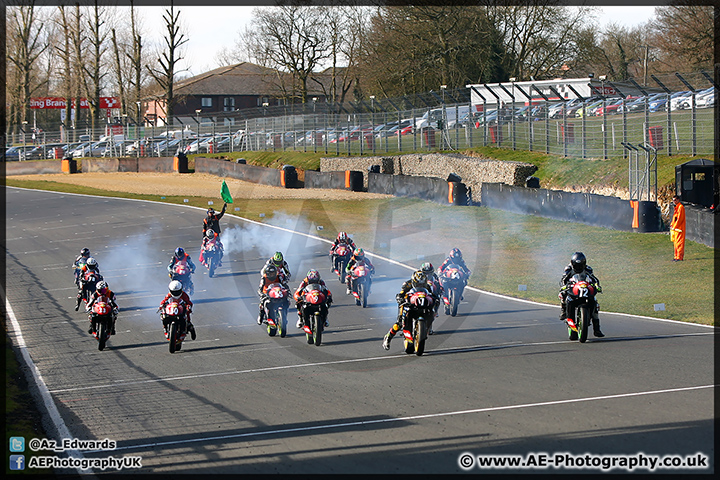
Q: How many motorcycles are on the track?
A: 15